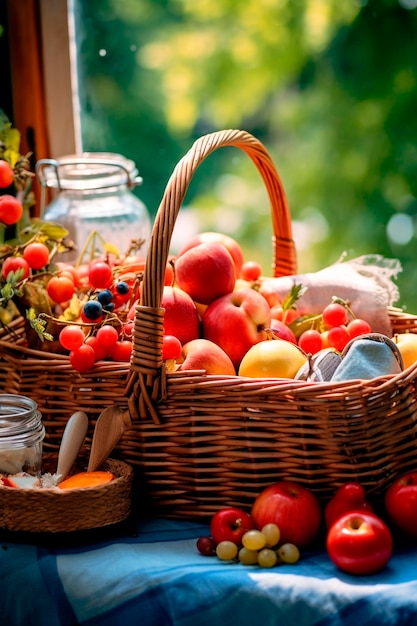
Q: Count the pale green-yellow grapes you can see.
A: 6